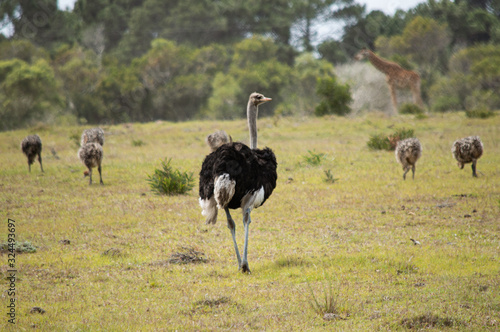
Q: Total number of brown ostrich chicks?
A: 6